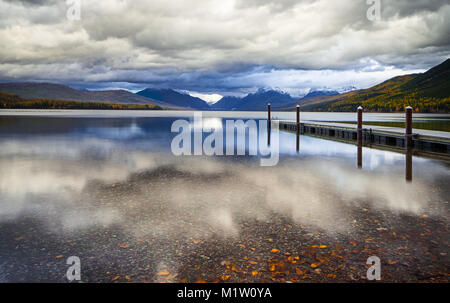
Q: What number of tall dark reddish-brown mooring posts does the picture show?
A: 4